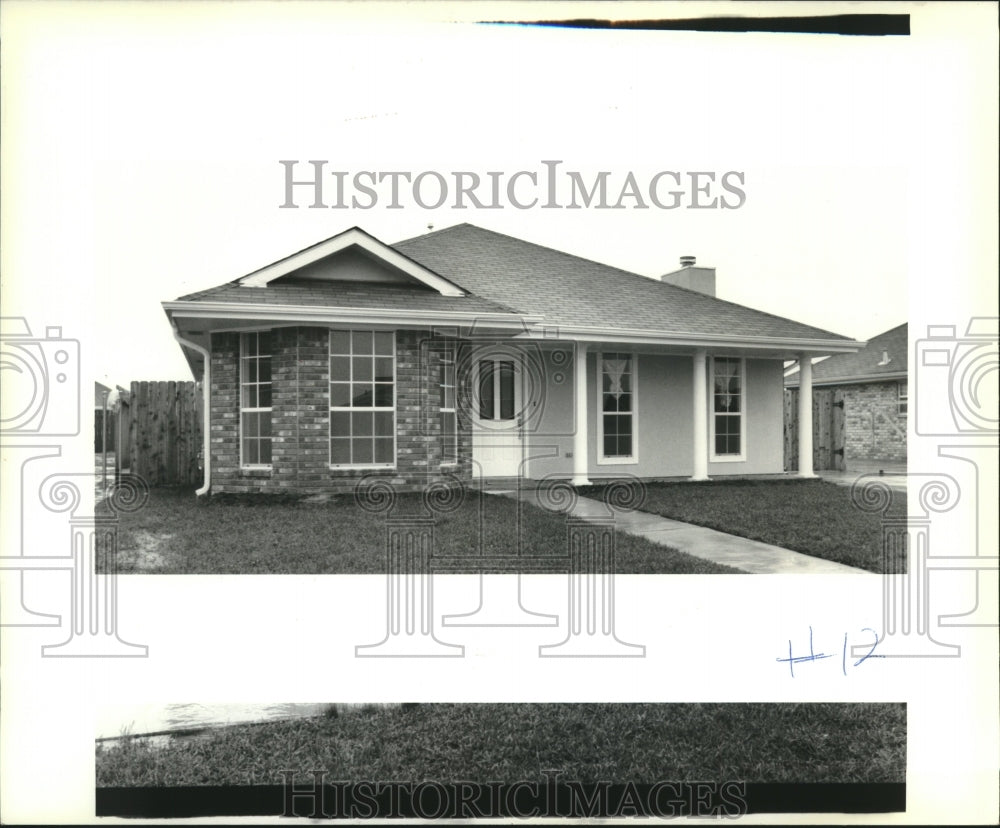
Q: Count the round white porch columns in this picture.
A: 3